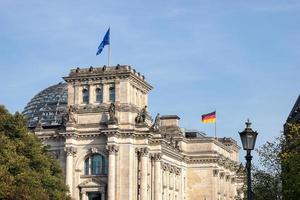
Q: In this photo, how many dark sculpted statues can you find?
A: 4